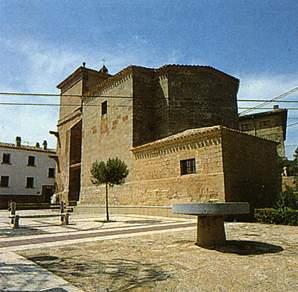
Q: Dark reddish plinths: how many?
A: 1